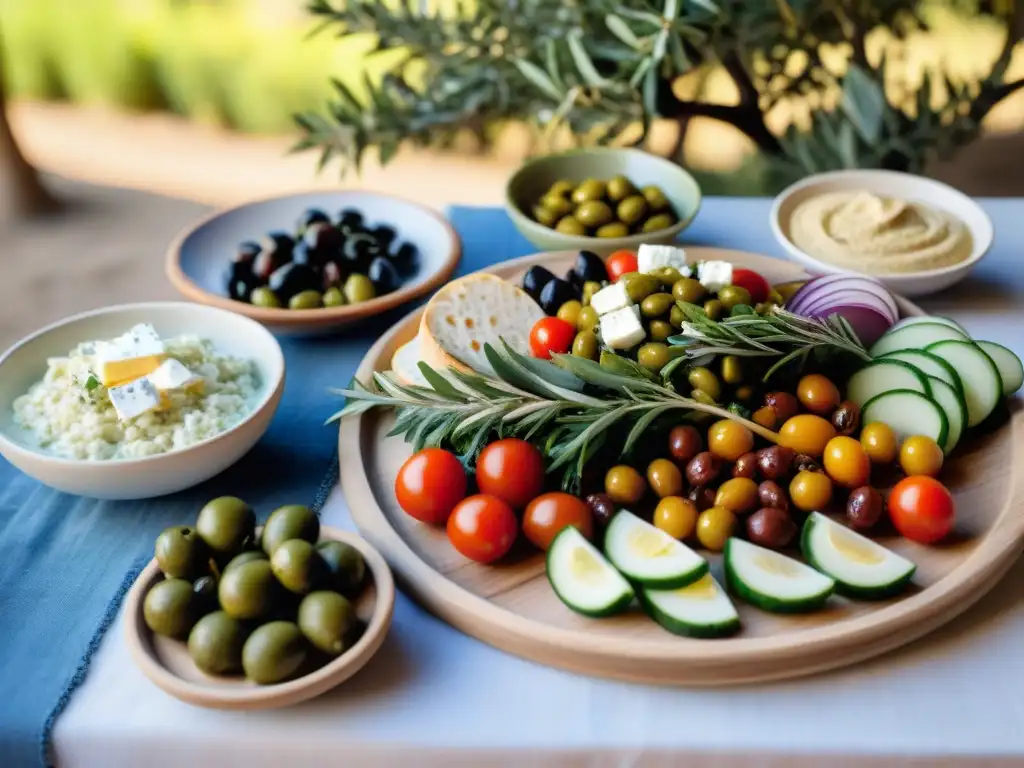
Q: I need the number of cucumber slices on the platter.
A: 13